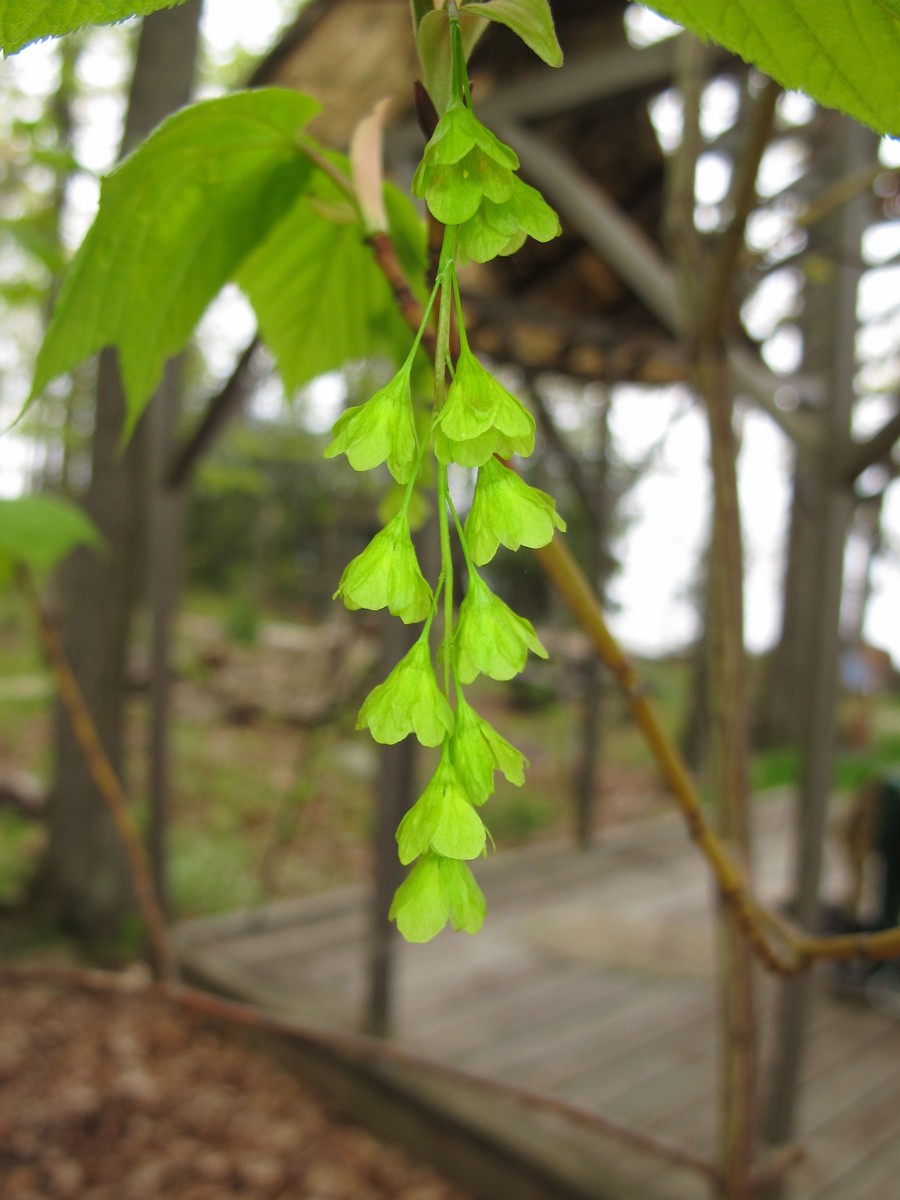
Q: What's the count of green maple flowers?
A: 11